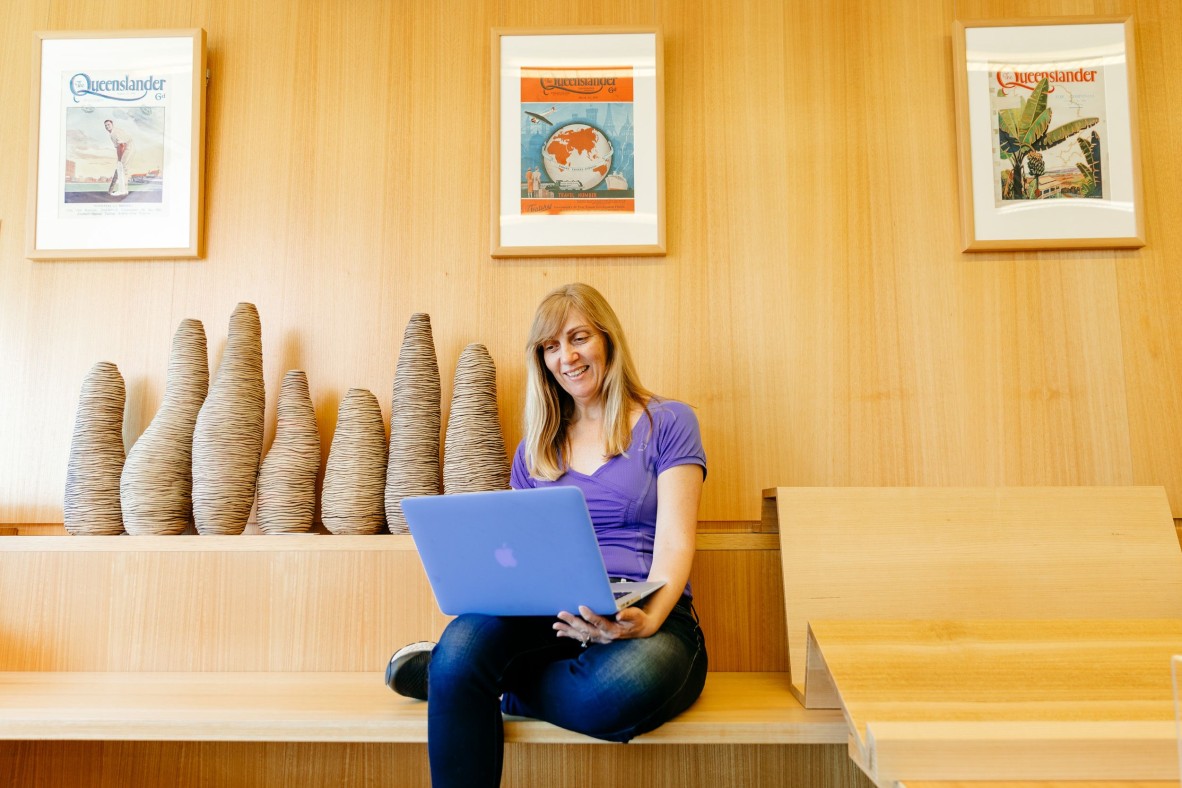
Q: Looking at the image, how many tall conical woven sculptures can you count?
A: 7